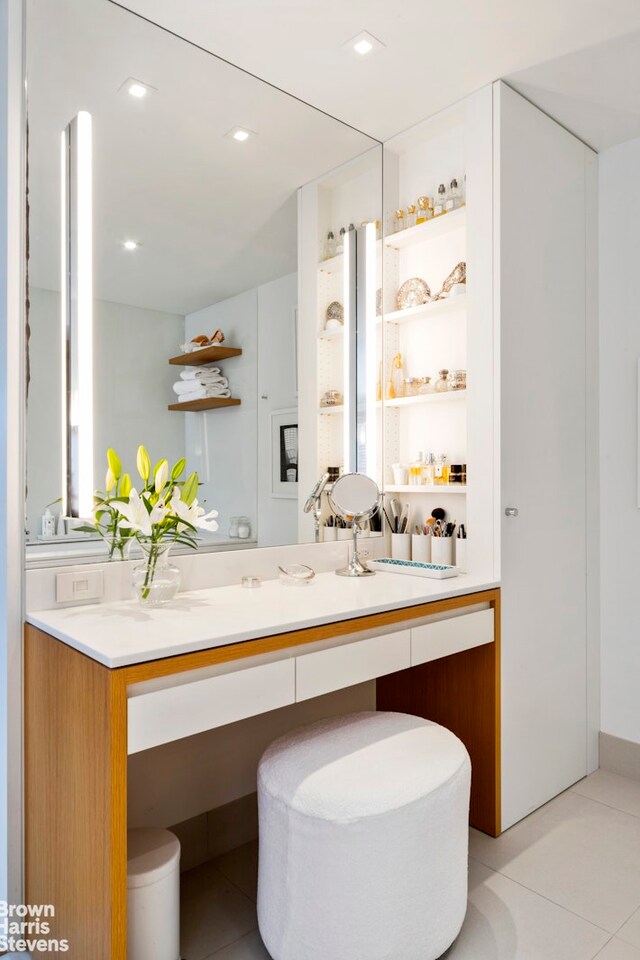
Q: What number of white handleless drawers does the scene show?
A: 3